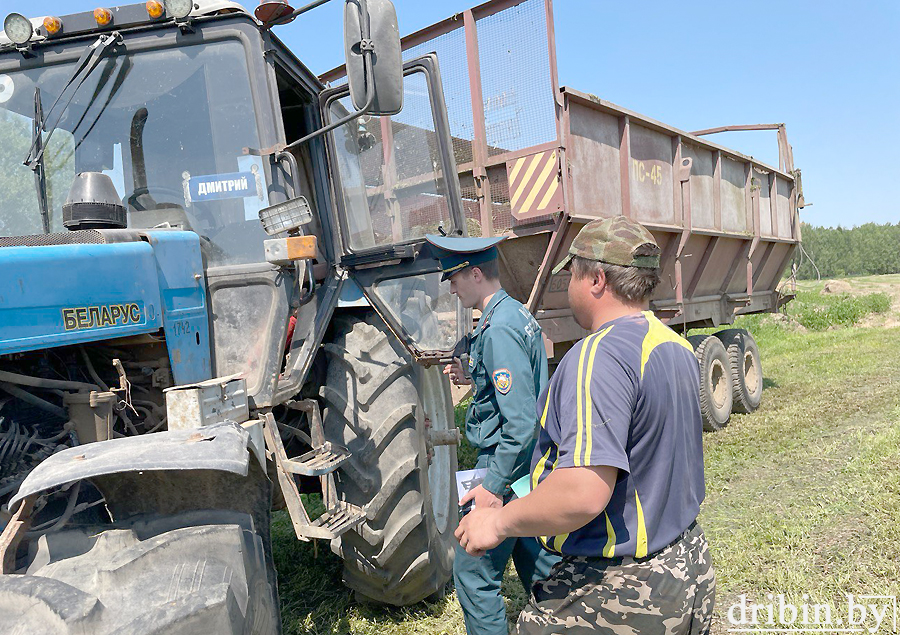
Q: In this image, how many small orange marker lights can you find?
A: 3